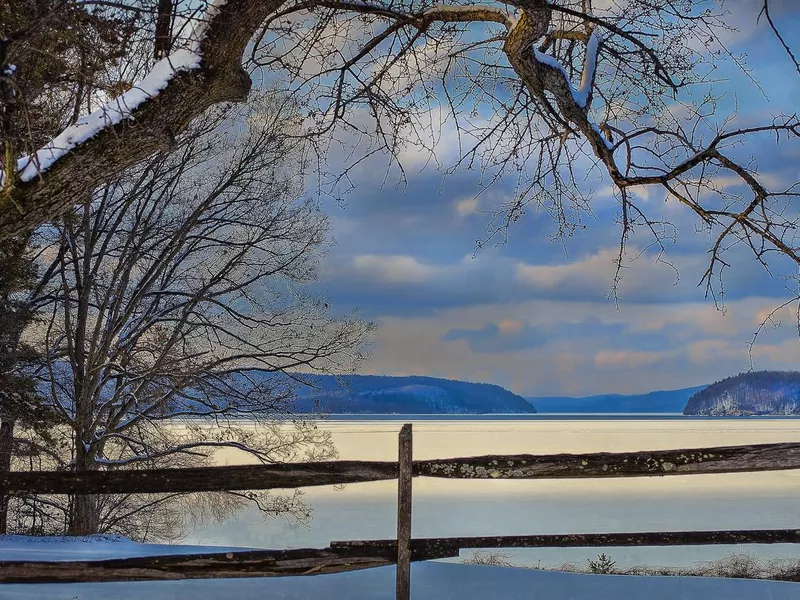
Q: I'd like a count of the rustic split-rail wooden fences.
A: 1